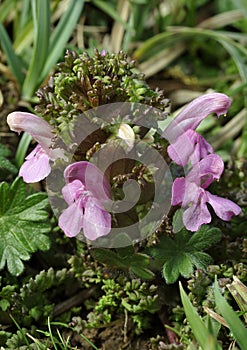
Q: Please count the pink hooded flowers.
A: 4